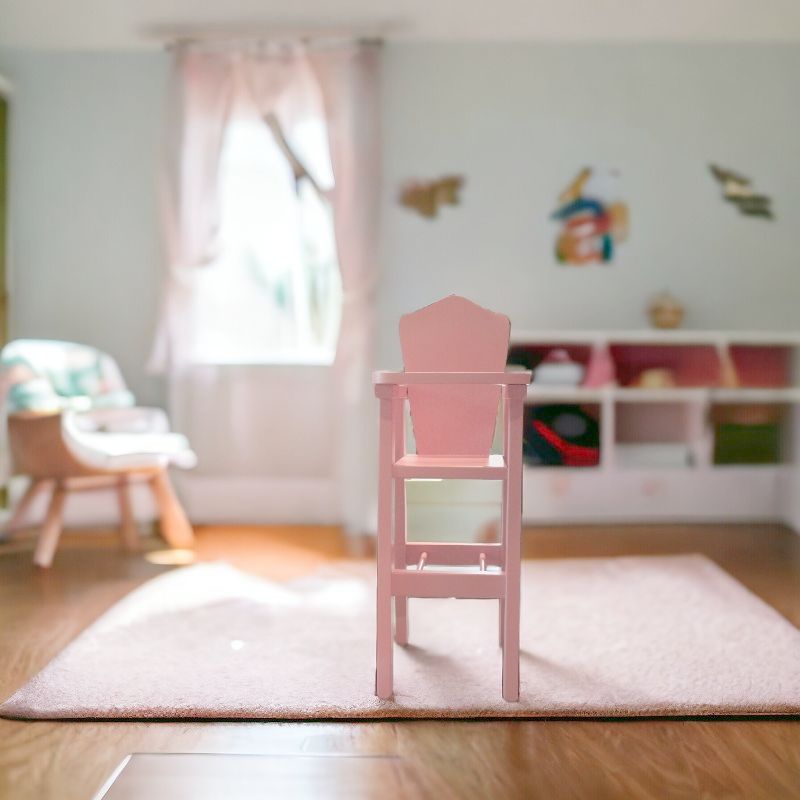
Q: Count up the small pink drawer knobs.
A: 2